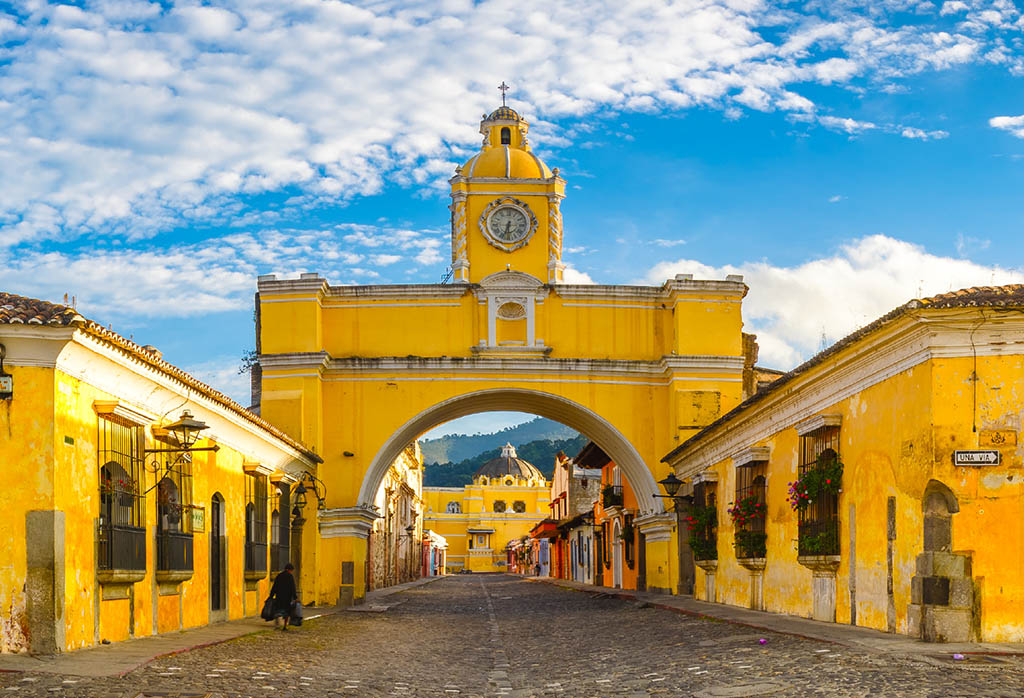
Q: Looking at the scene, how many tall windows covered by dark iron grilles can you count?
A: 7